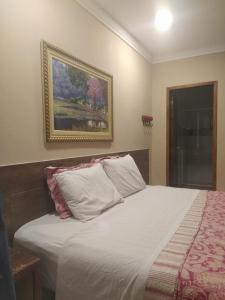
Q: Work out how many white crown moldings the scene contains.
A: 2